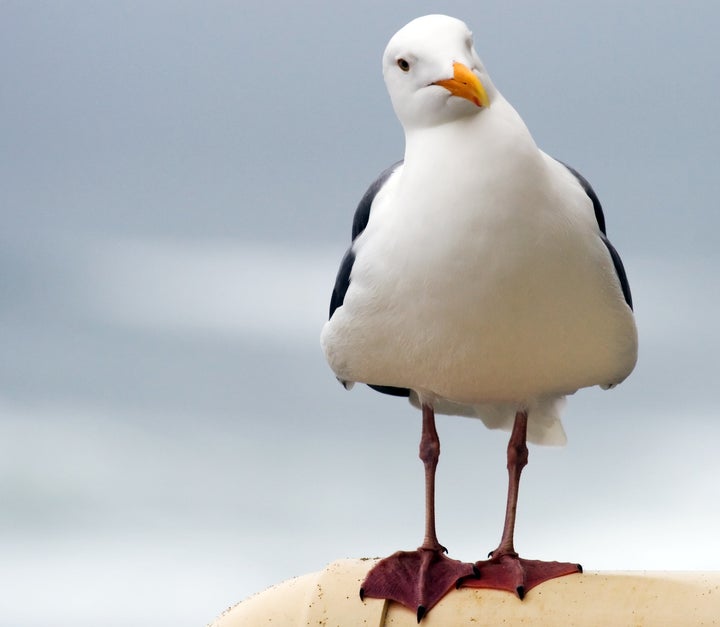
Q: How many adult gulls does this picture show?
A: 1